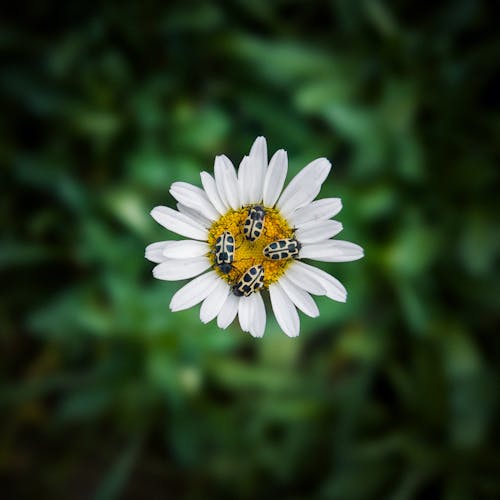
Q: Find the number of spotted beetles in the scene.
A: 4